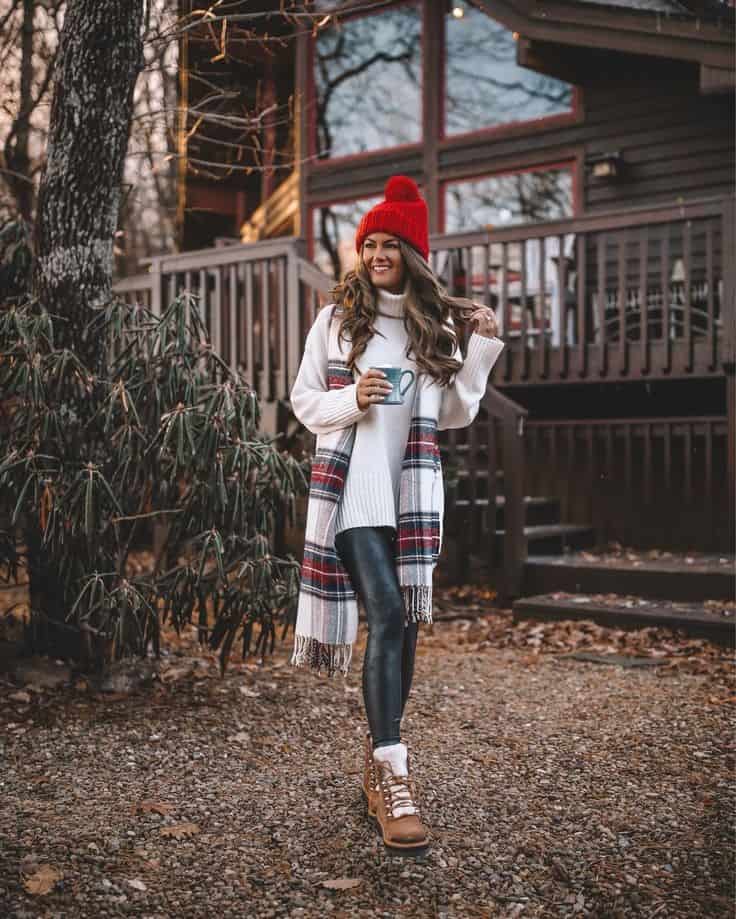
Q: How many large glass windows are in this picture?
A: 4